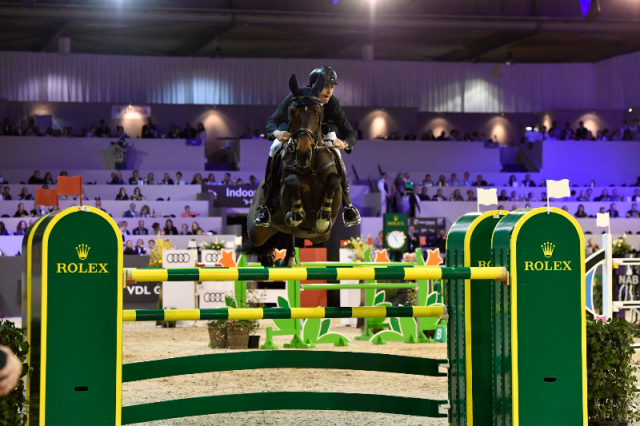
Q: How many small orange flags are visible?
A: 2